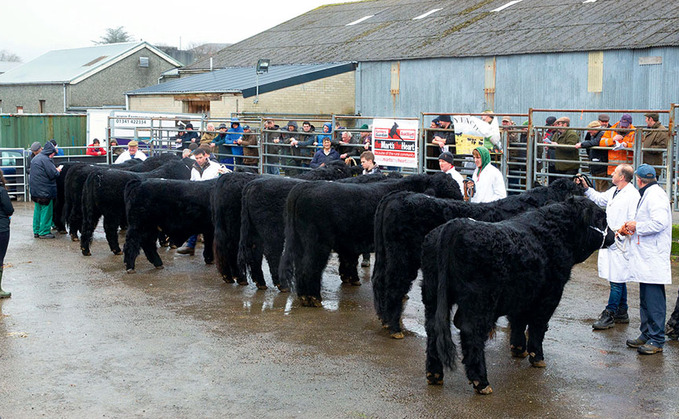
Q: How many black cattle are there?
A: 9